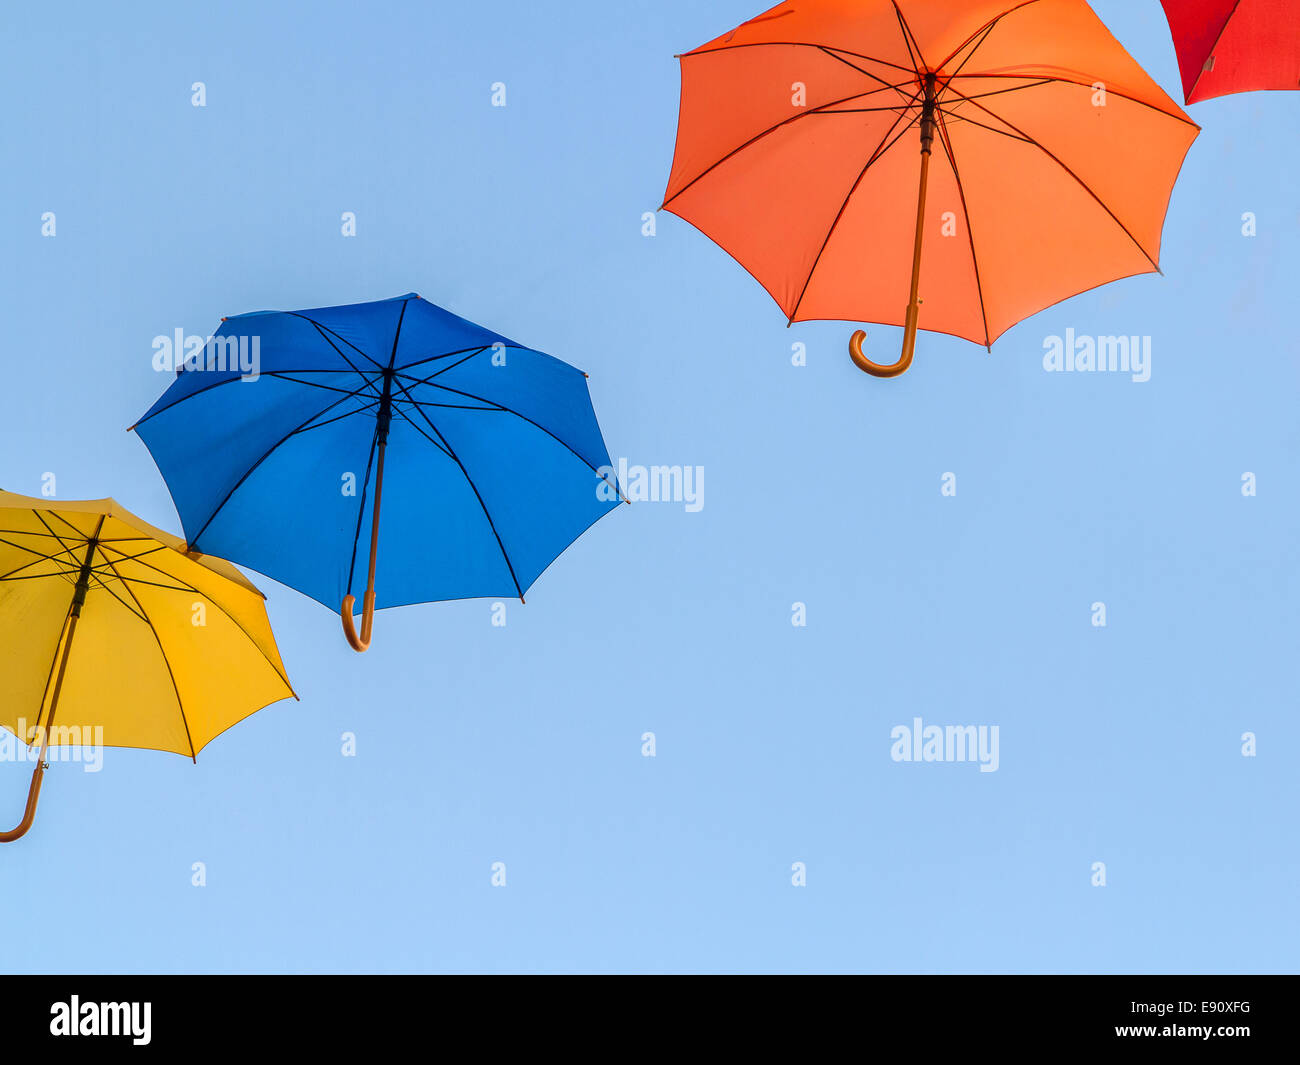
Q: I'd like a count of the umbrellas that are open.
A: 4